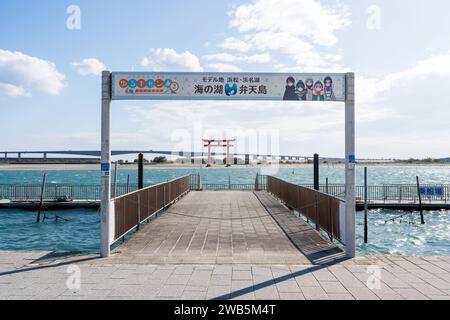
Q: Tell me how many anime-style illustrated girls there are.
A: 5